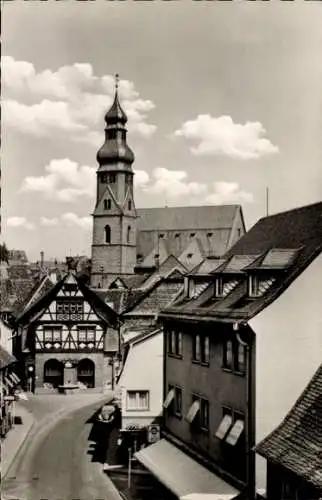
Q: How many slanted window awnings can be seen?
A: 4